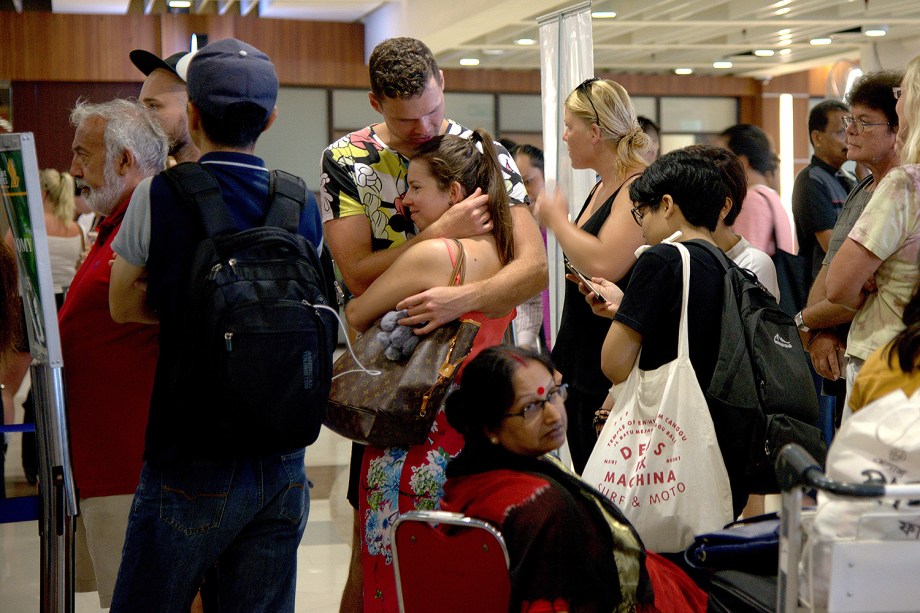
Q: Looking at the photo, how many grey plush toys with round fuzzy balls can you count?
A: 1